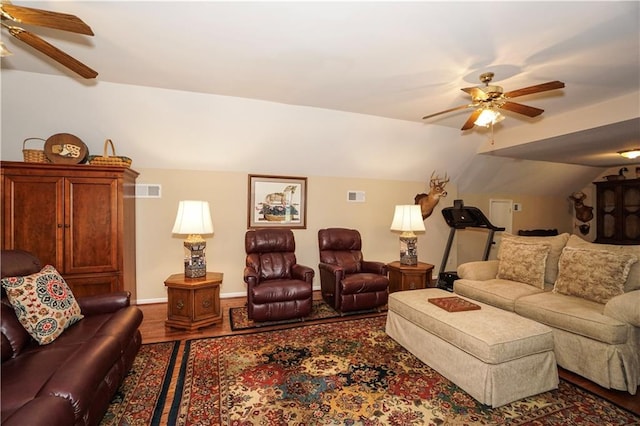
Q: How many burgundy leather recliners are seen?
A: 2